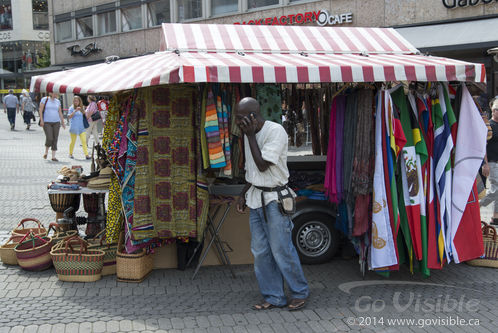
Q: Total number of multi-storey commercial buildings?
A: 2